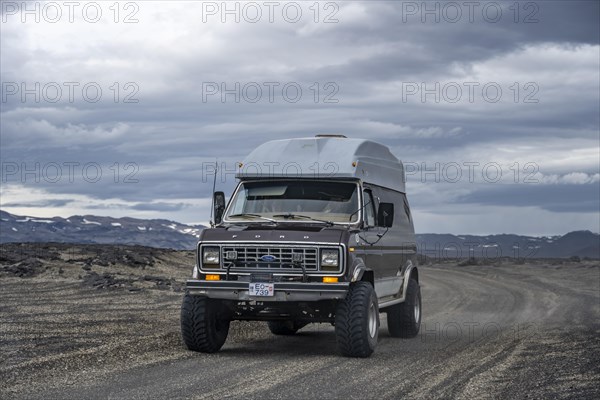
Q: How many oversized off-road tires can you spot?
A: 4